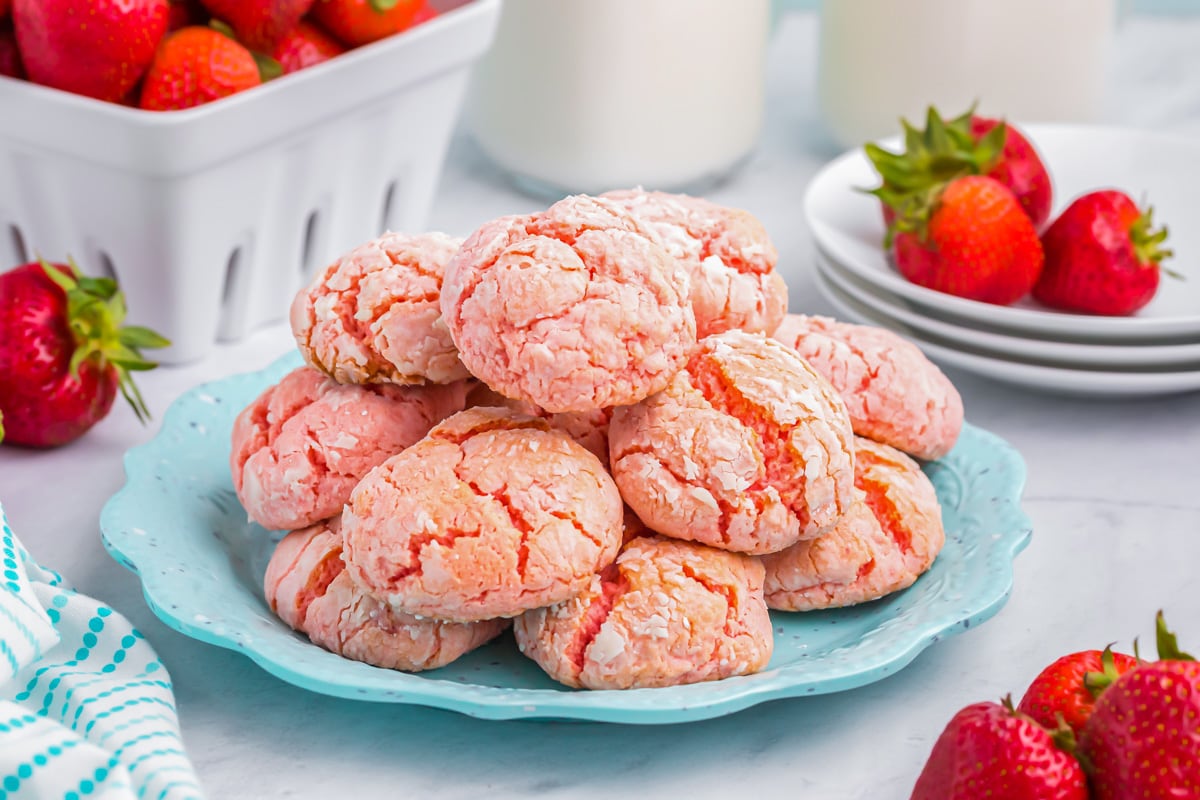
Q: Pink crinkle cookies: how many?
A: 11